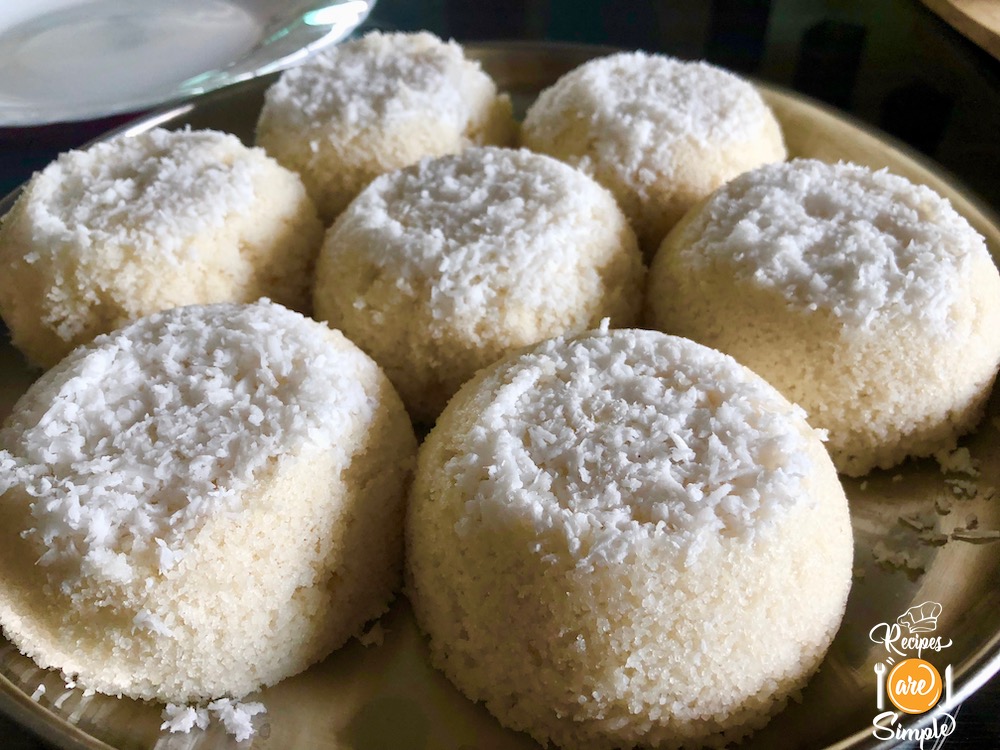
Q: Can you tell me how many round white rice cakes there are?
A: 7